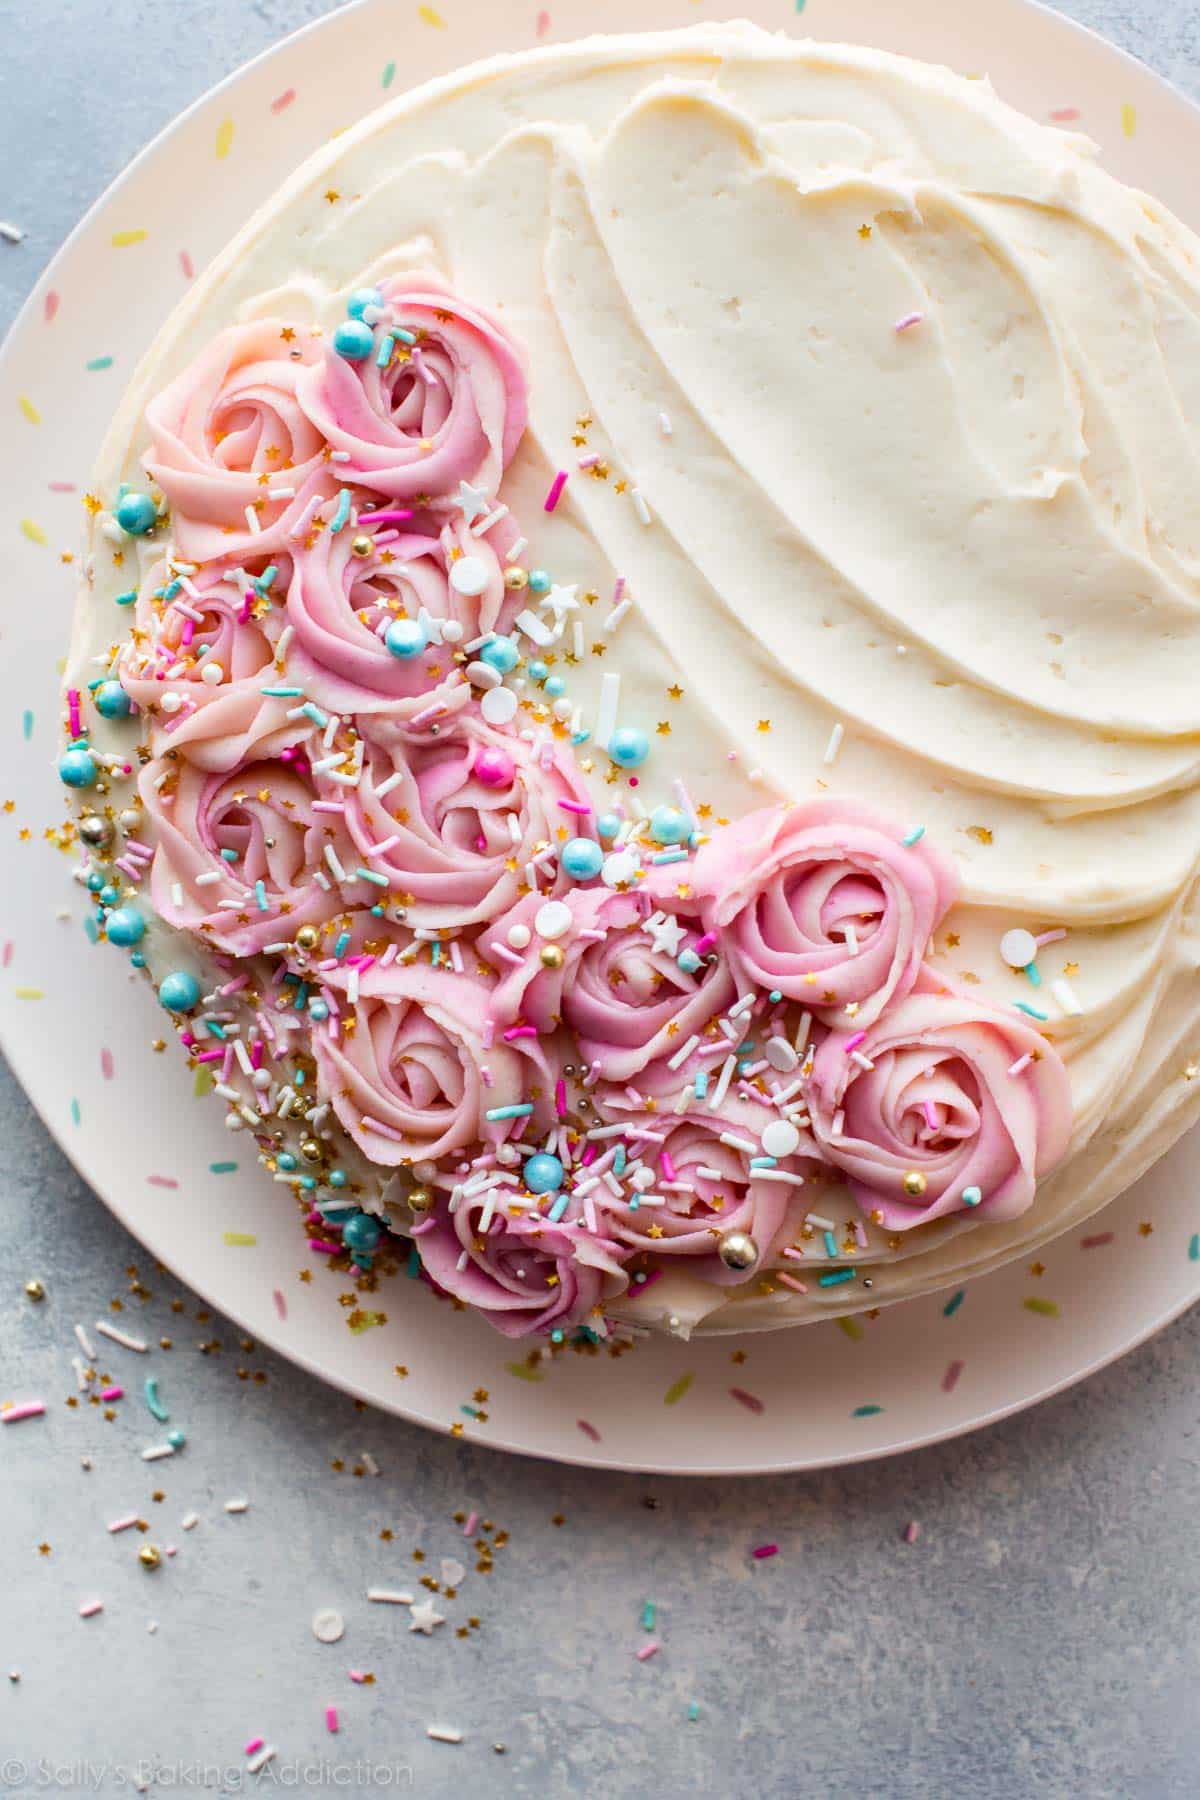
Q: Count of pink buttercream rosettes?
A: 12